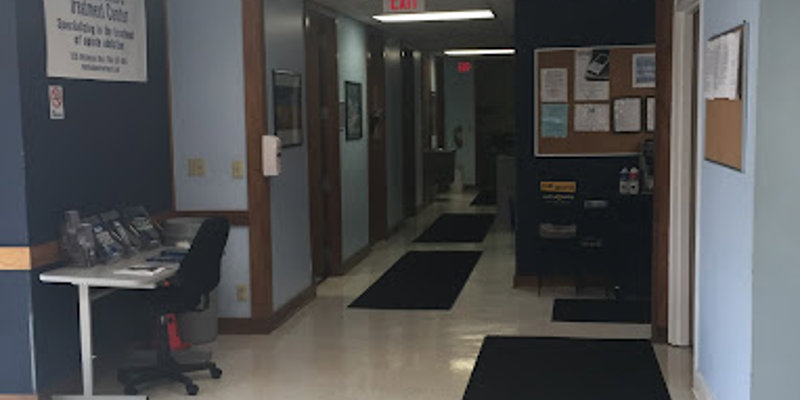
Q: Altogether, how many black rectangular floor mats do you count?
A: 5